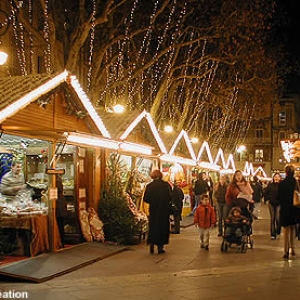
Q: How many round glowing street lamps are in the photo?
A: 5